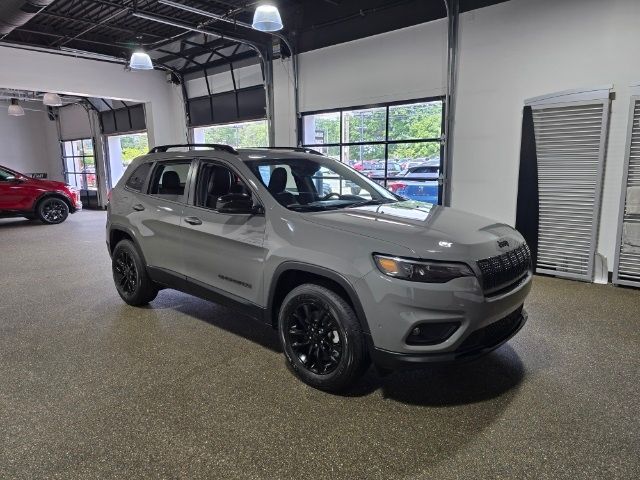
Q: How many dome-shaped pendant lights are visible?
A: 4